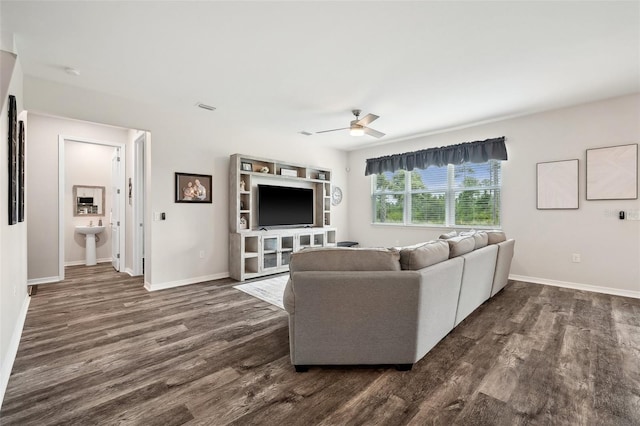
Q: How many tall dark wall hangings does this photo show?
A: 2